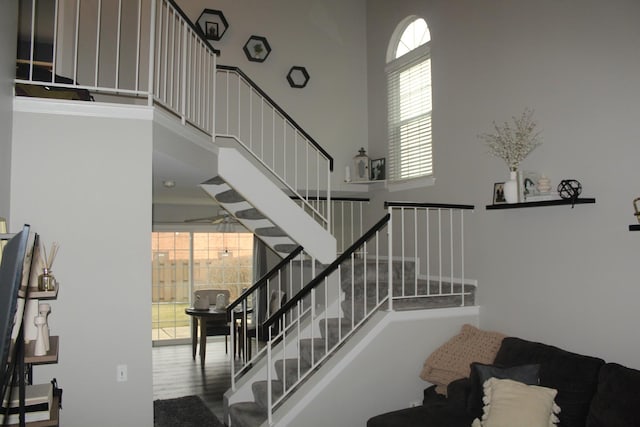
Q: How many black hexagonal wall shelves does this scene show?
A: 3